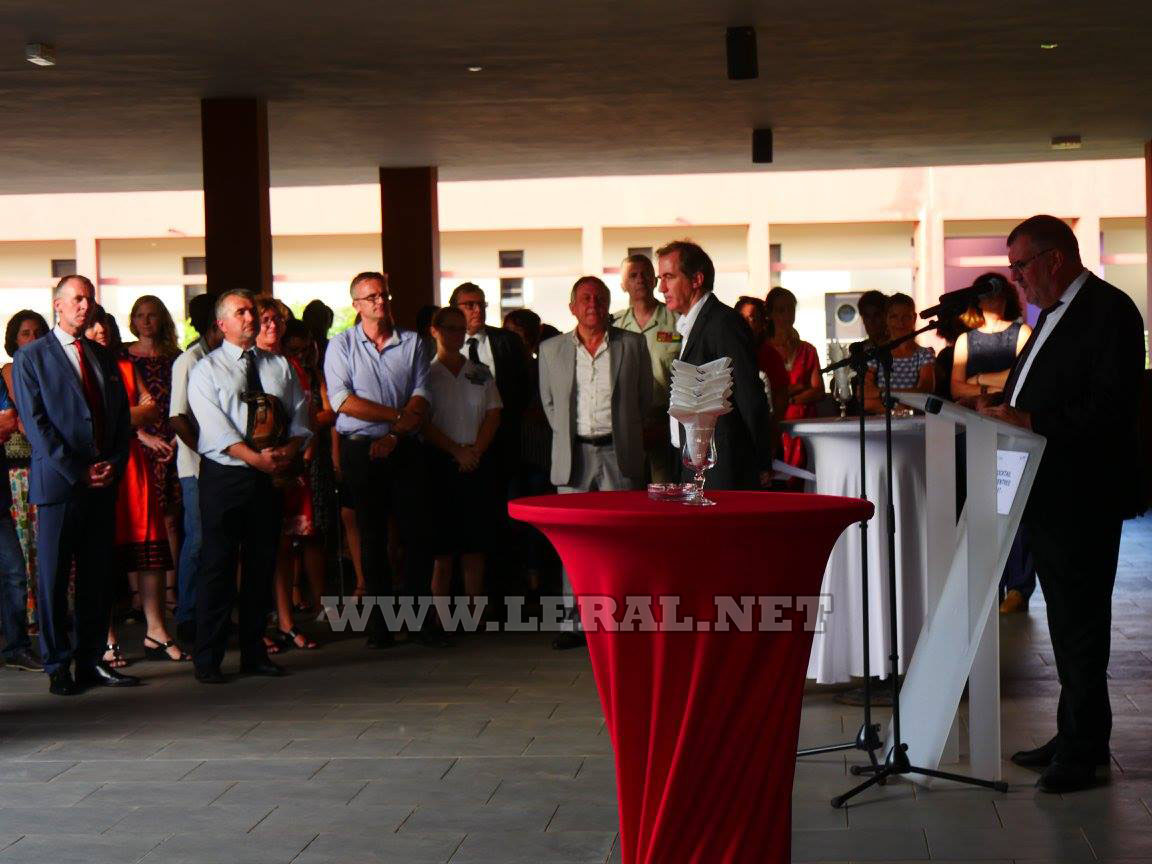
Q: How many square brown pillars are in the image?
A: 2